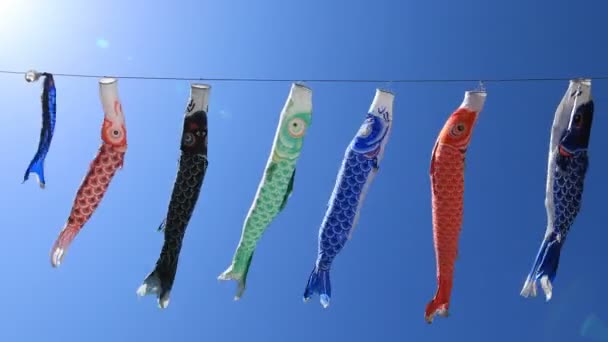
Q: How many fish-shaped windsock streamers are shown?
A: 7